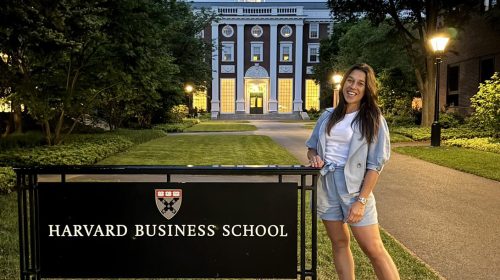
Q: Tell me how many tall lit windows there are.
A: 4